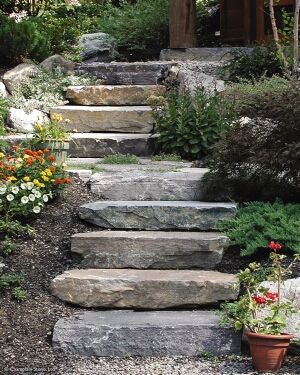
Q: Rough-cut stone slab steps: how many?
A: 9